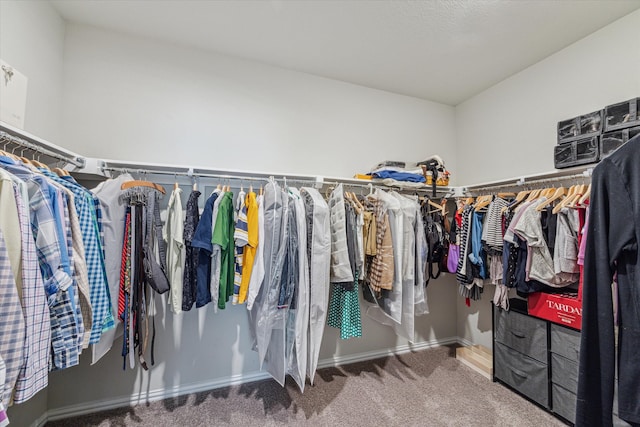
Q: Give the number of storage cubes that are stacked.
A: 4